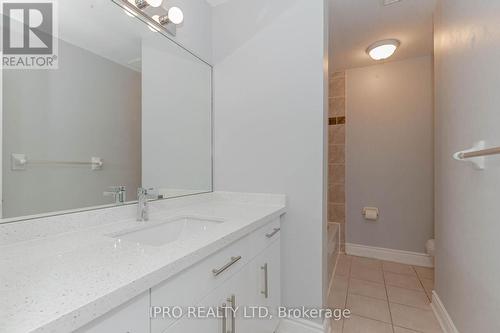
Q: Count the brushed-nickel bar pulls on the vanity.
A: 5